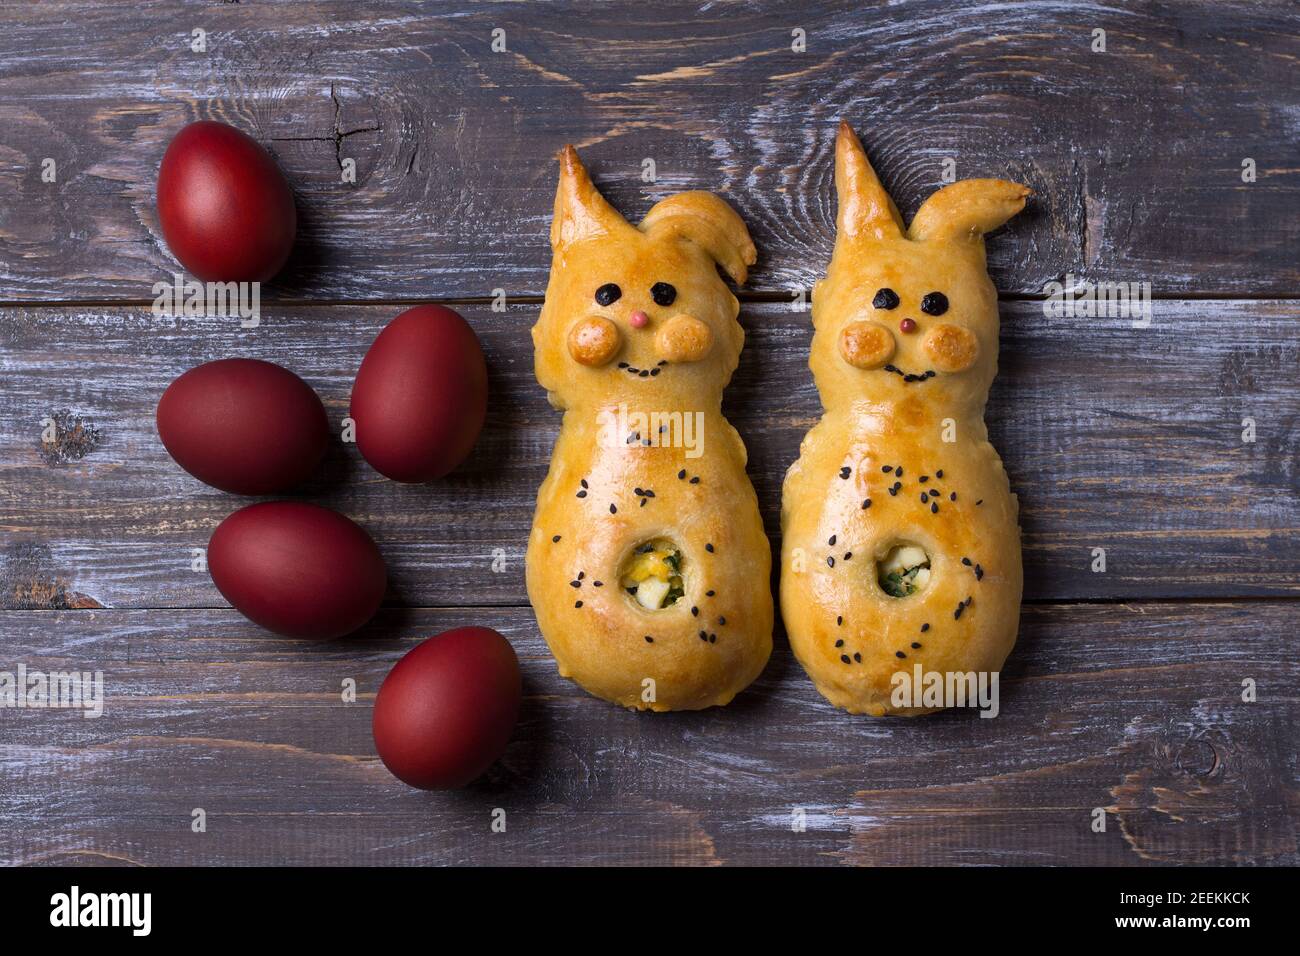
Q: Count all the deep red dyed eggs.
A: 5